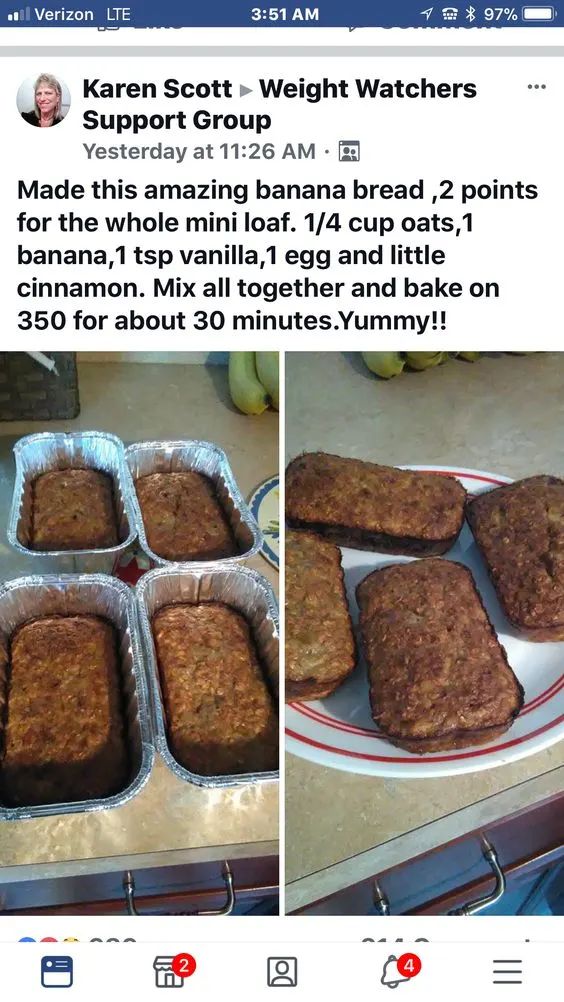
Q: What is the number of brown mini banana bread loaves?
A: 8